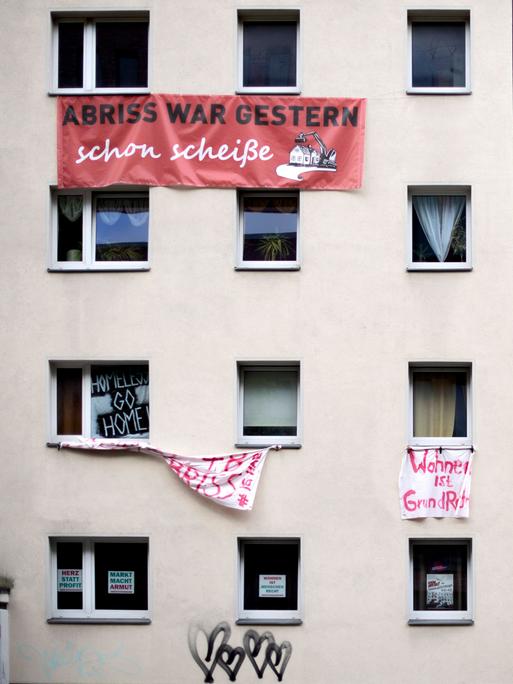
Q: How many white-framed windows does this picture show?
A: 12